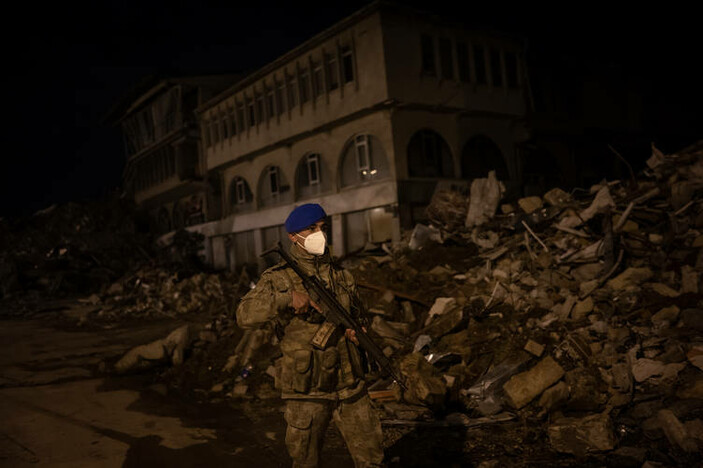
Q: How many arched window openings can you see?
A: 6